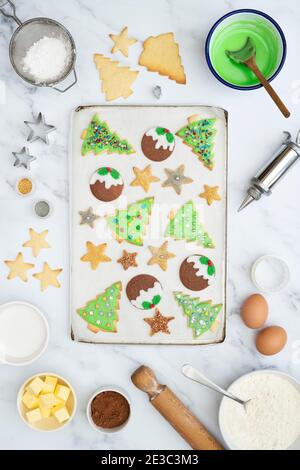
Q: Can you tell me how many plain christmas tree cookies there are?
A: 2